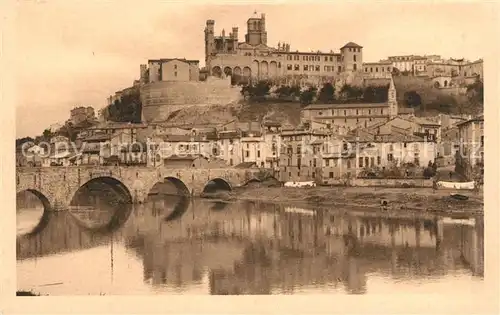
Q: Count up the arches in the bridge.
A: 4